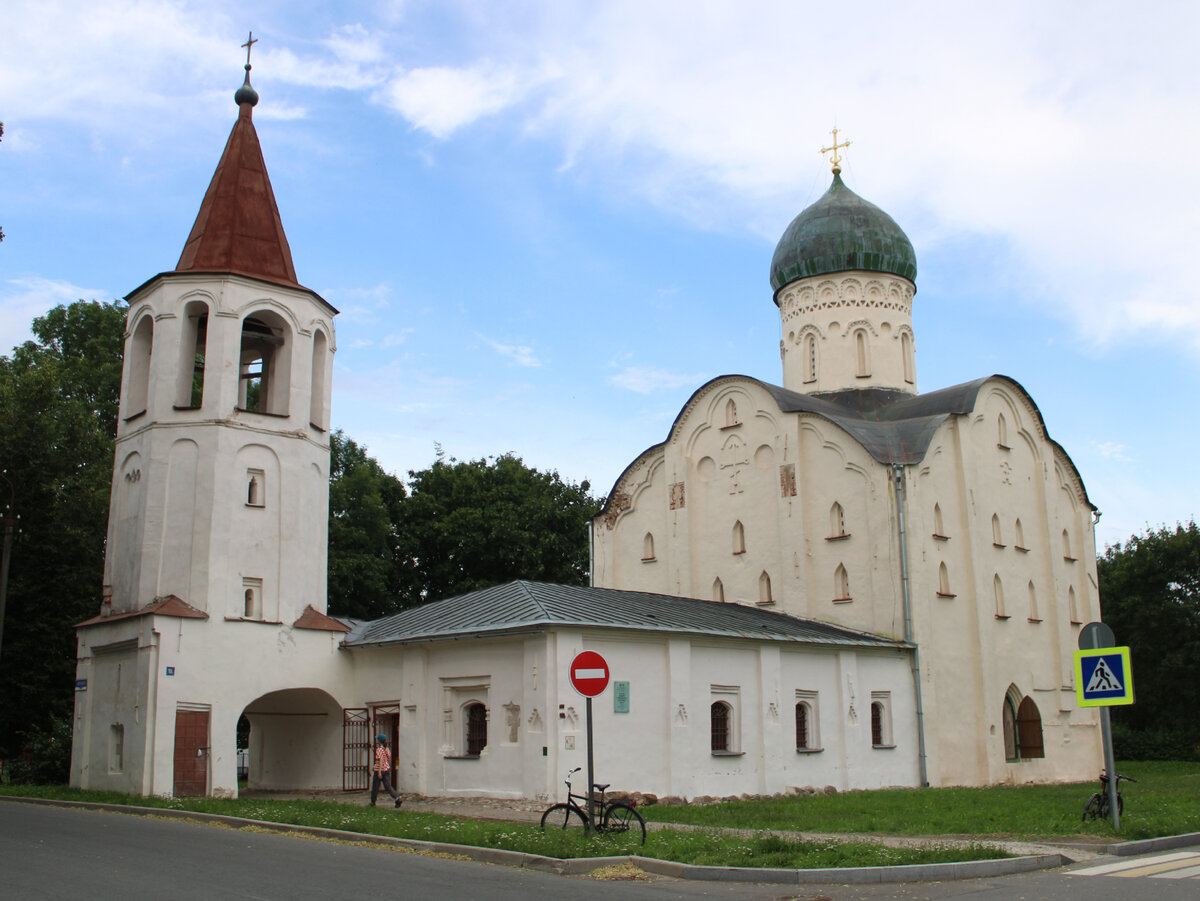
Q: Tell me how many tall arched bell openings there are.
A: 4